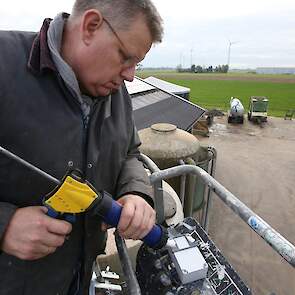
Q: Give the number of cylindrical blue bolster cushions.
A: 0